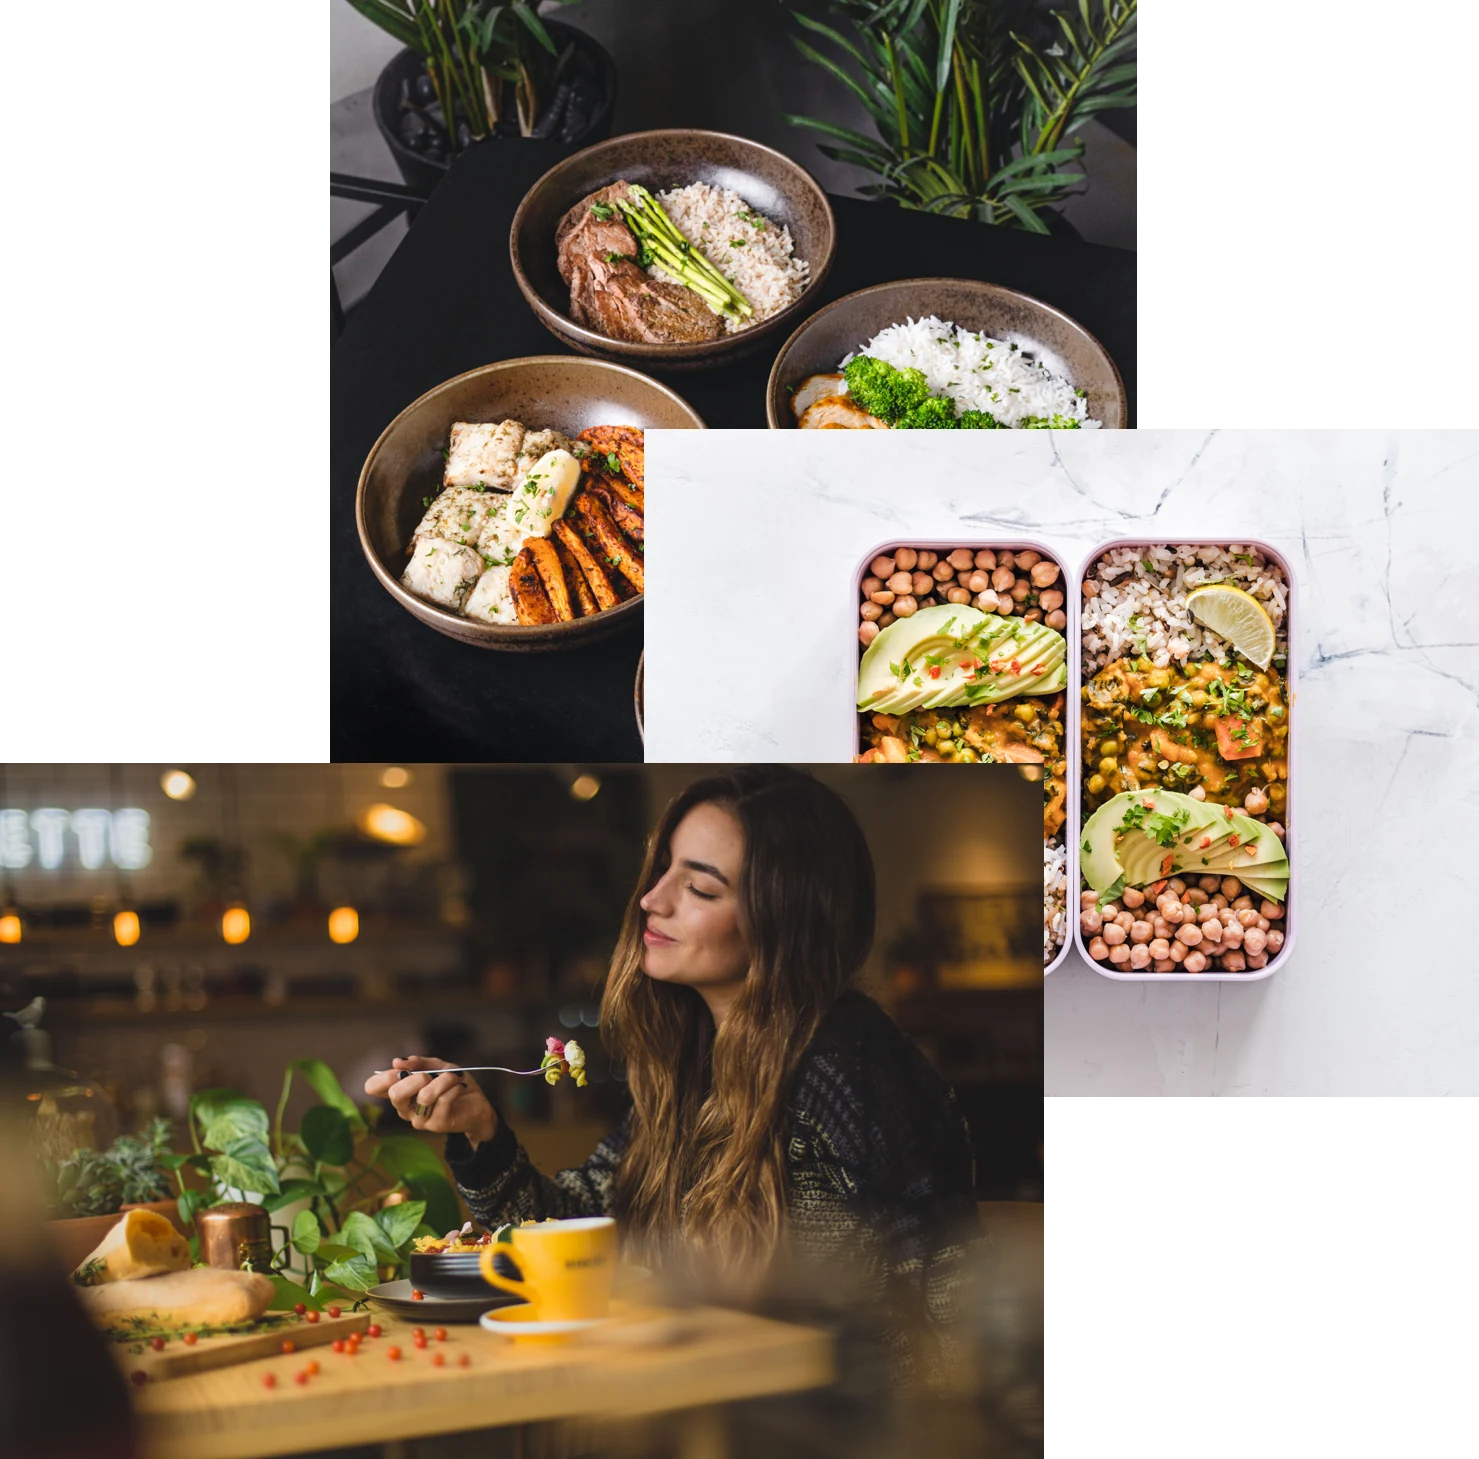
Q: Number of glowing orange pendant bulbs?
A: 4